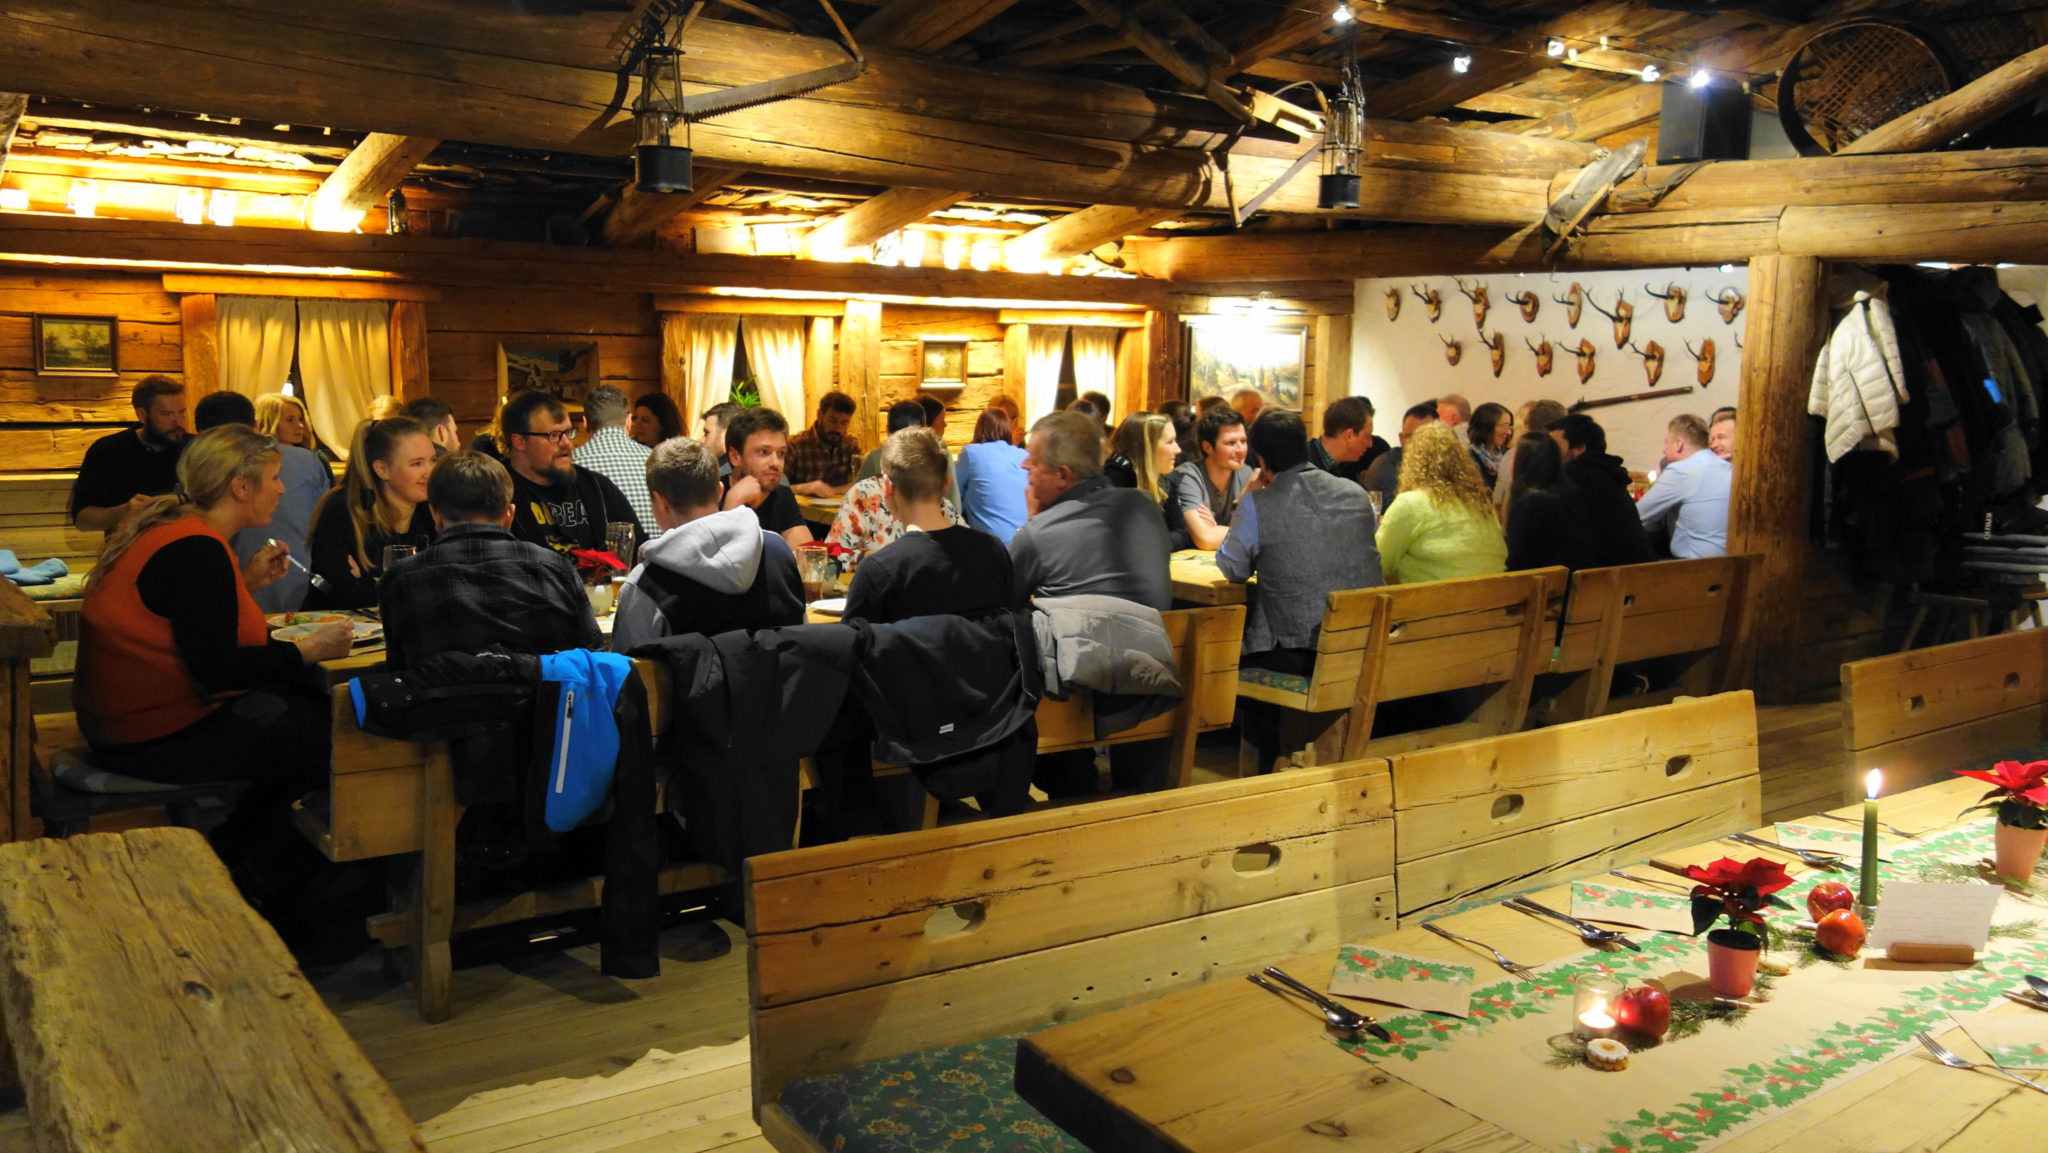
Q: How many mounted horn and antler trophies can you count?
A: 14